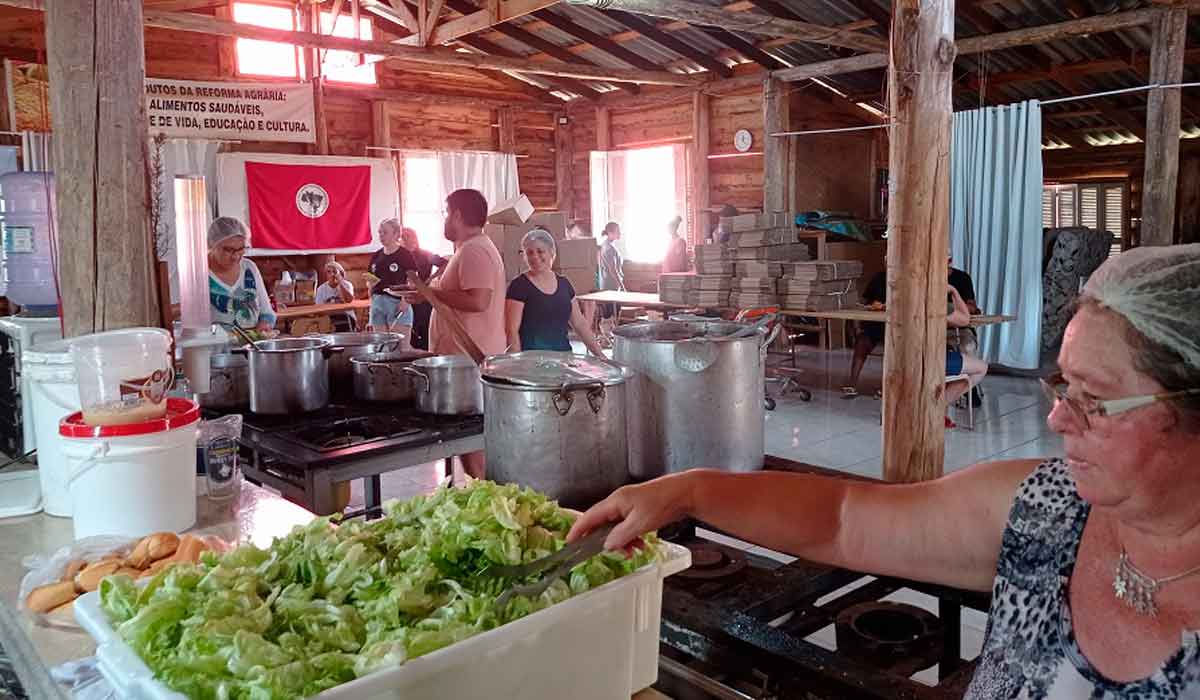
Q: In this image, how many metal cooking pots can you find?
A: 7